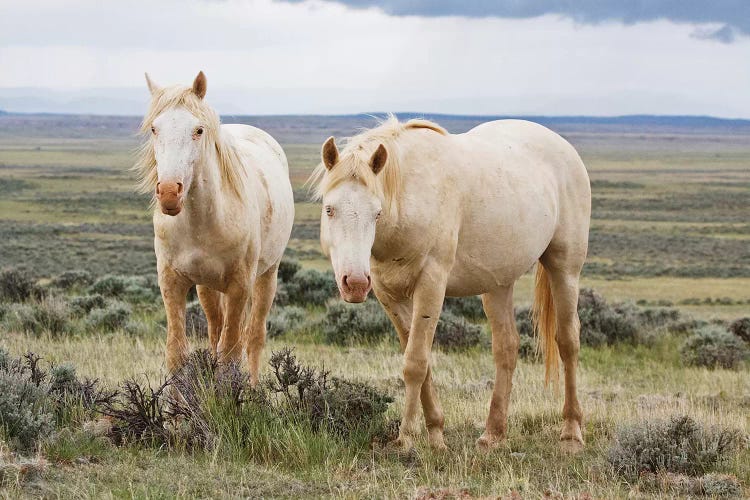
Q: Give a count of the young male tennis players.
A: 0